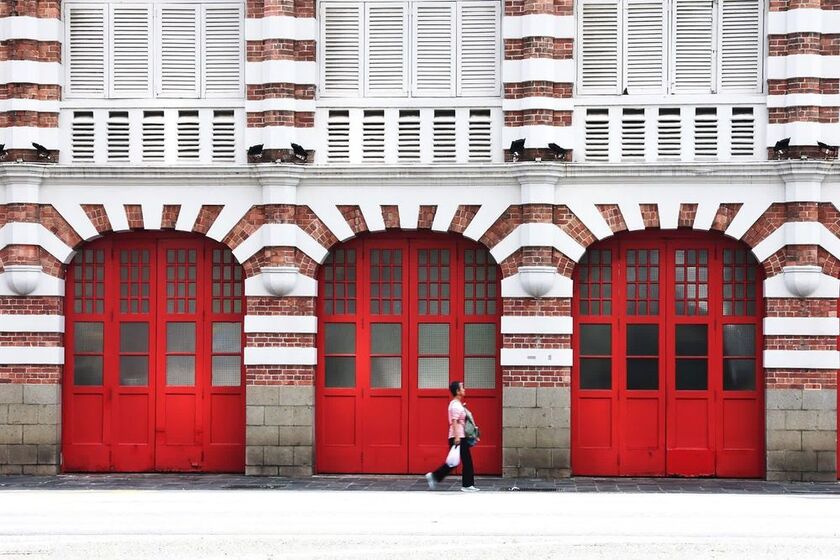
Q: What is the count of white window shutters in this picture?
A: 12